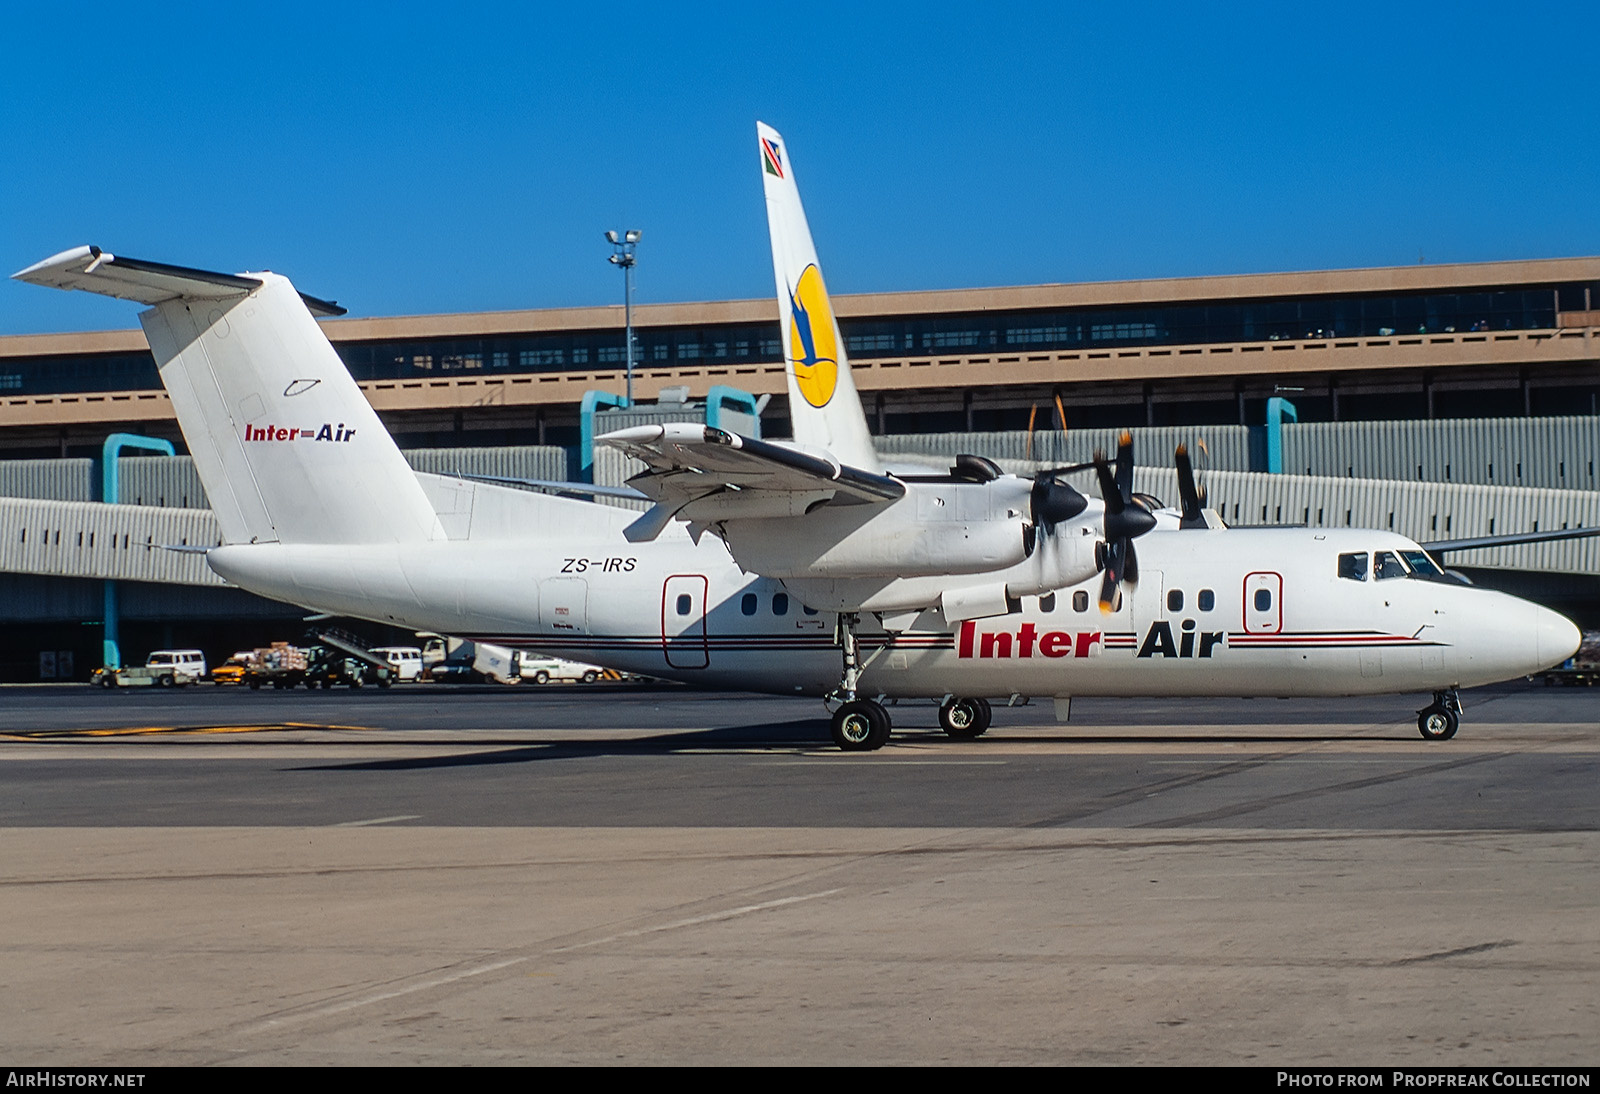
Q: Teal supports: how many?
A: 4